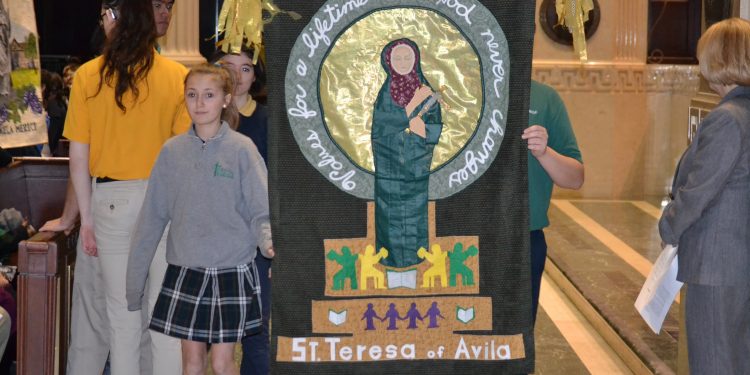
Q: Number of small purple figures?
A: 4